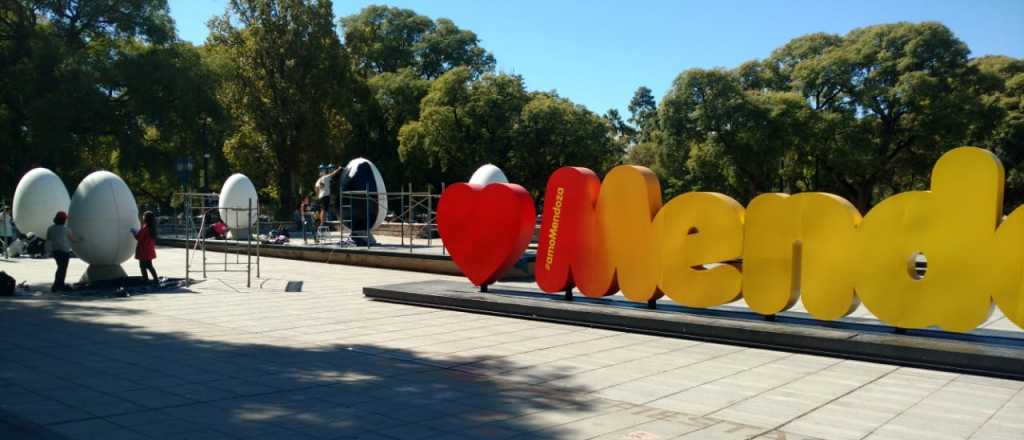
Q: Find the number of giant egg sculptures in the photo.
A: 5